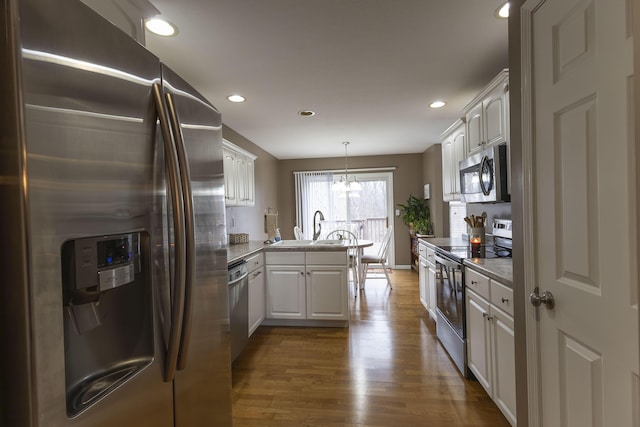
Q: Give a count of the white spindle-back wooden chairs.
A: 3